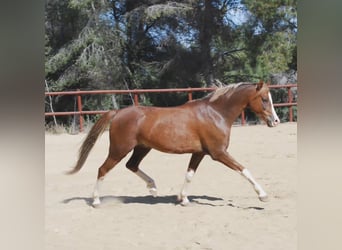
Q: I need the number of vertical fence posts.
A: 5